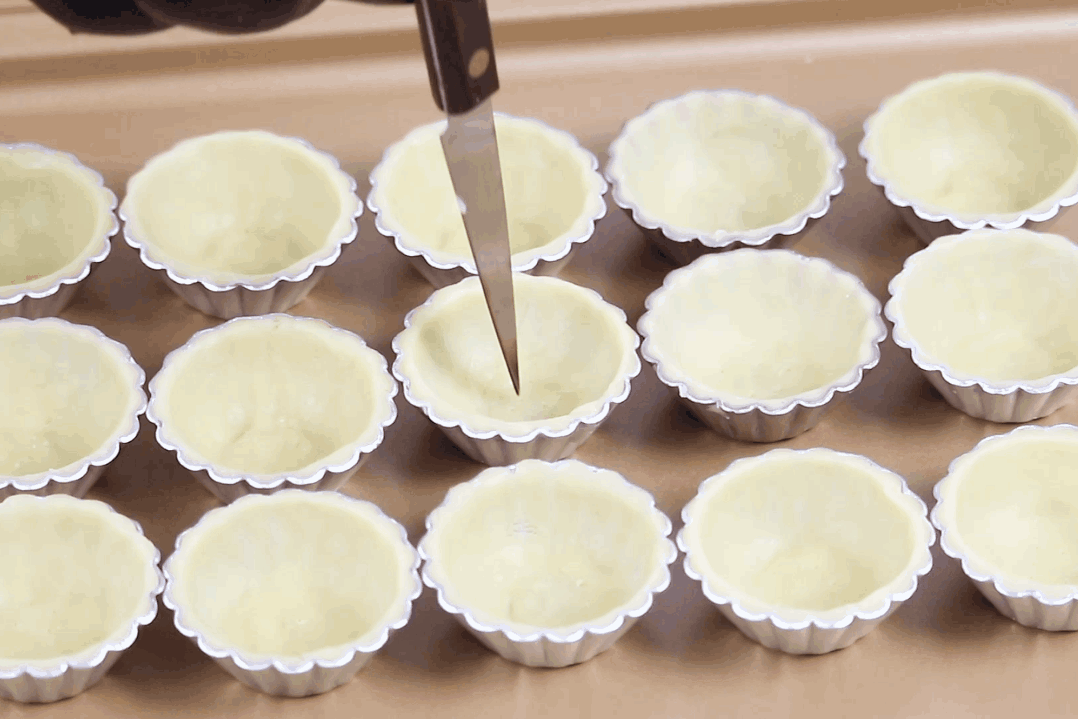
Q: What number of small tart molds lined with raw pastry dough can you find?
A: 15